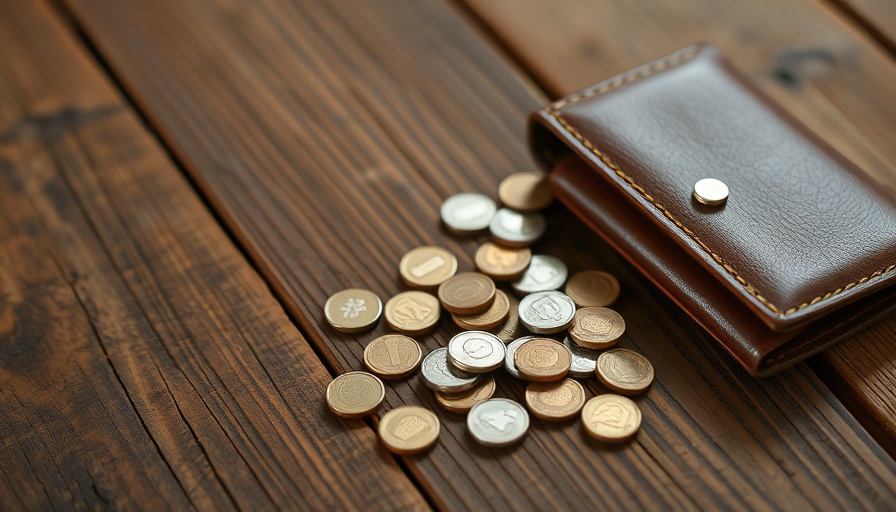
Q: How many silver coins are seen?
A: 9